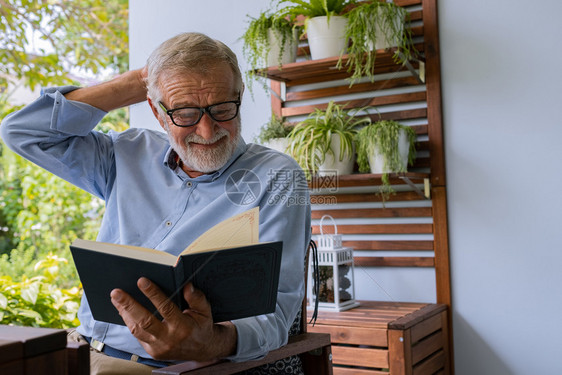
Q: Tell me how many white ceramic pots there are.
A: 6